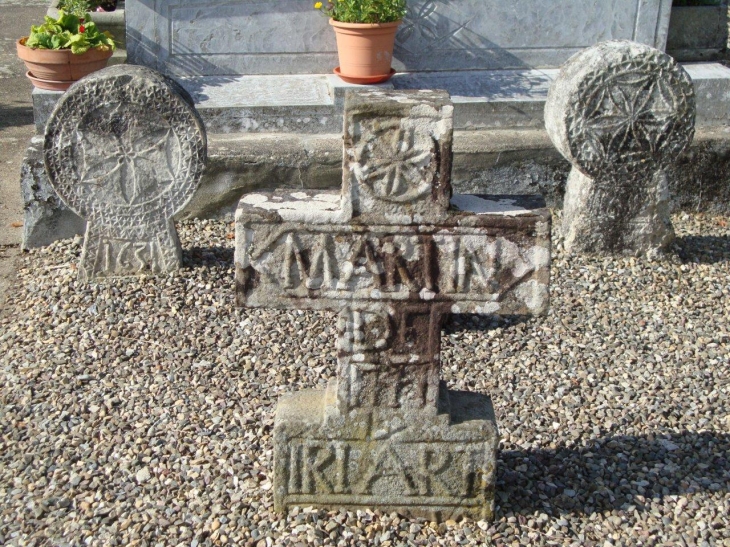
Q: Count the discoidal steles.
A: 2